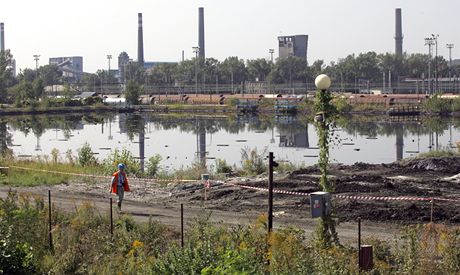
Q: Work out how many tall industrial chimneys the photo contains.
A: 4